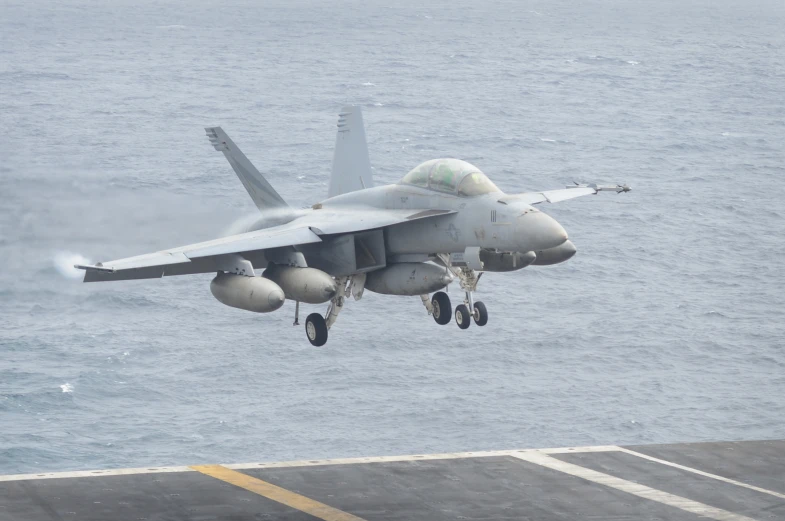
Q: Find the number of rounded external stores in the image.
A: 5